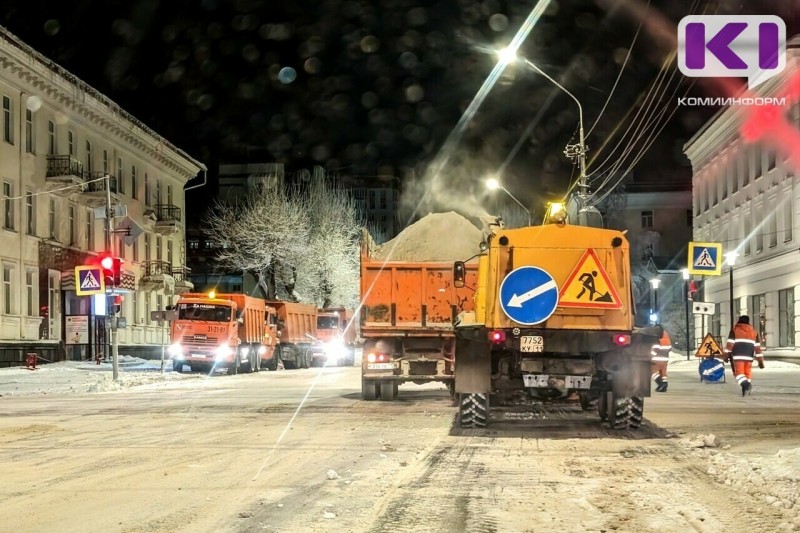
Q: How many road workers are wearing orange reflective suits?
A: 2